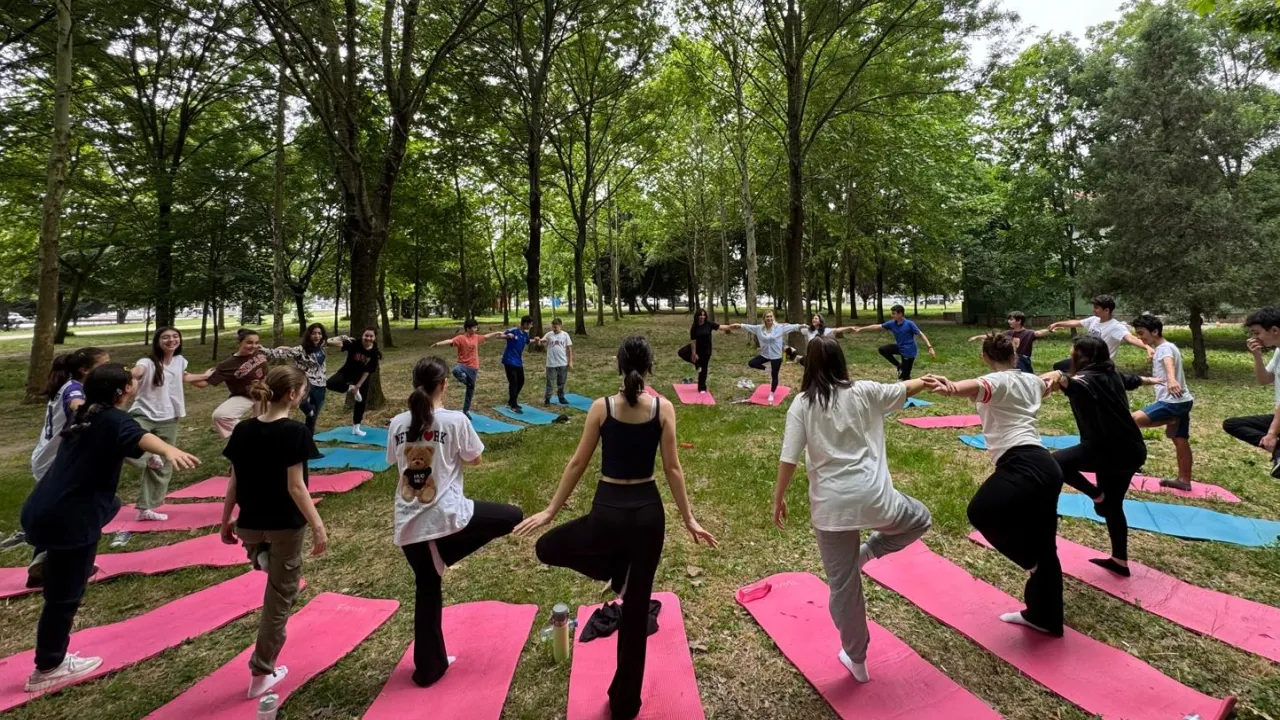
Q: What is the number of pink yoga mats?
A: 15